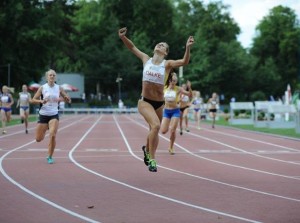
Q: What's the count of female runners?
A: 8